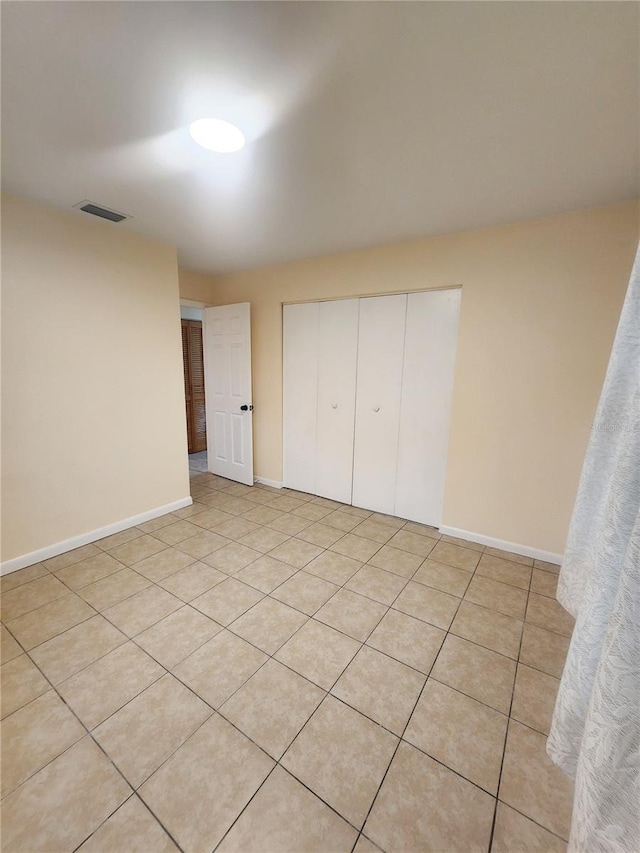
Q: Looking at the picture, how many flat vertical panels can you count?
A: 4